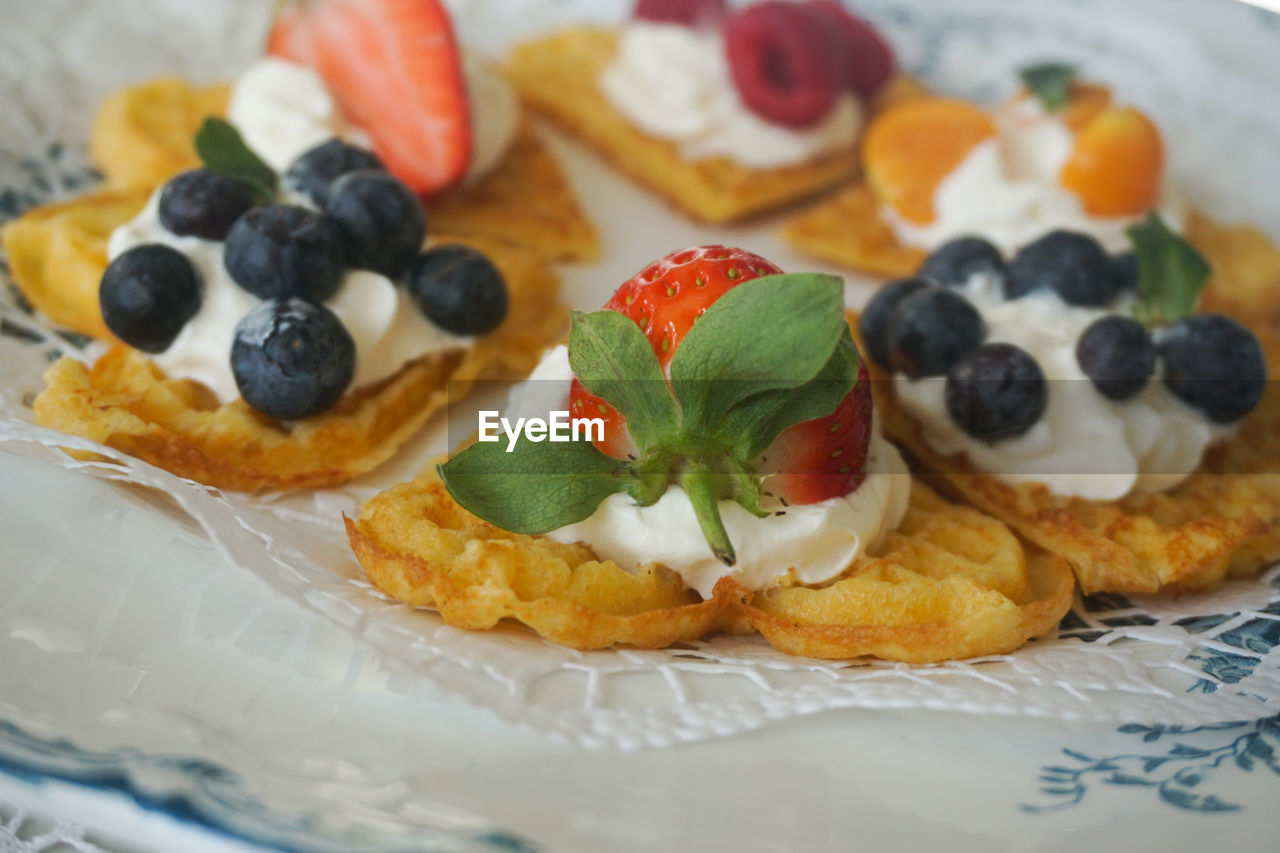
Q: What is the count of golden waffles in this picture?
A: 6